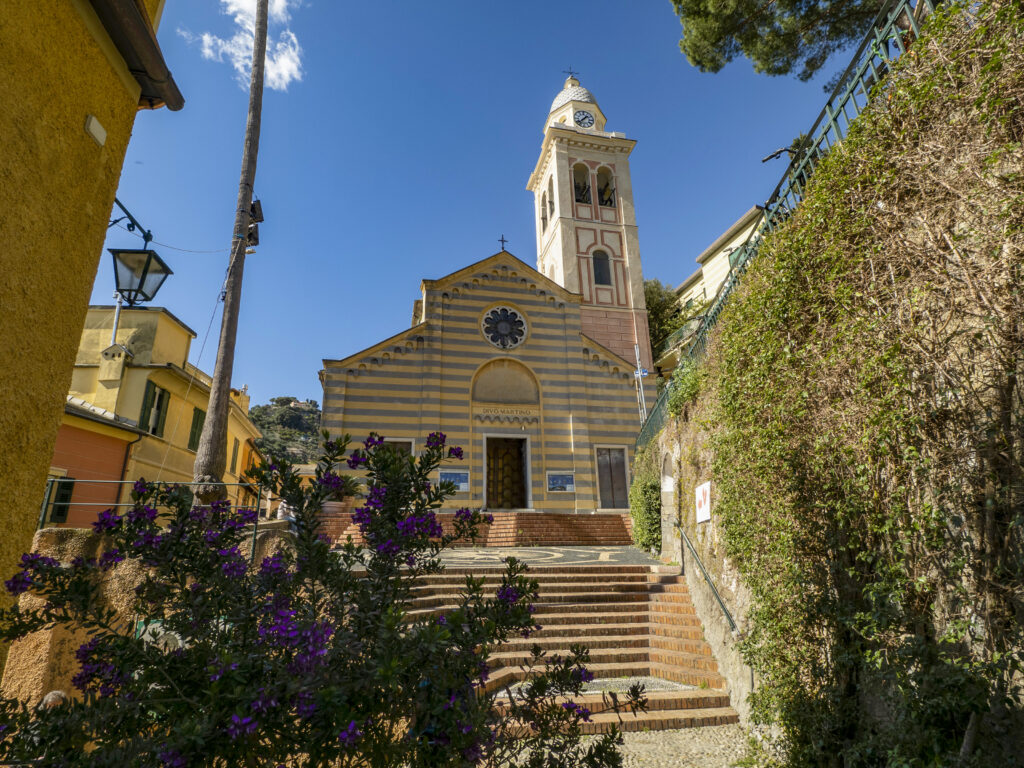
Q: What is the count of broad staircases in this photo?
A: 2